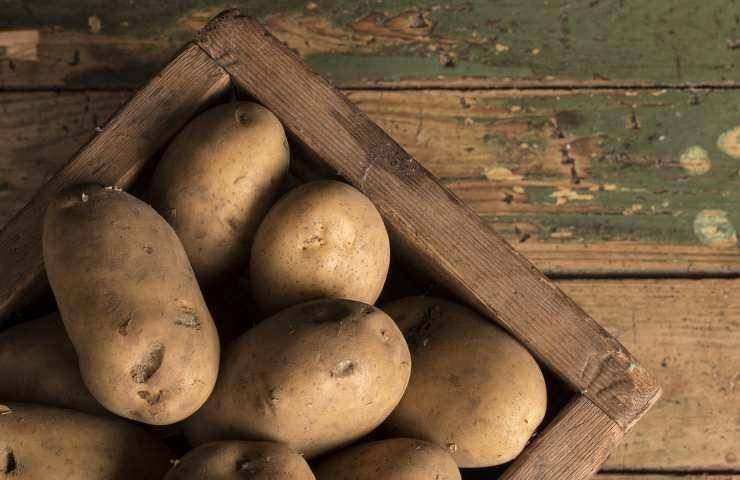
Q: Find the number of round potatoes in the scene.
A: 1